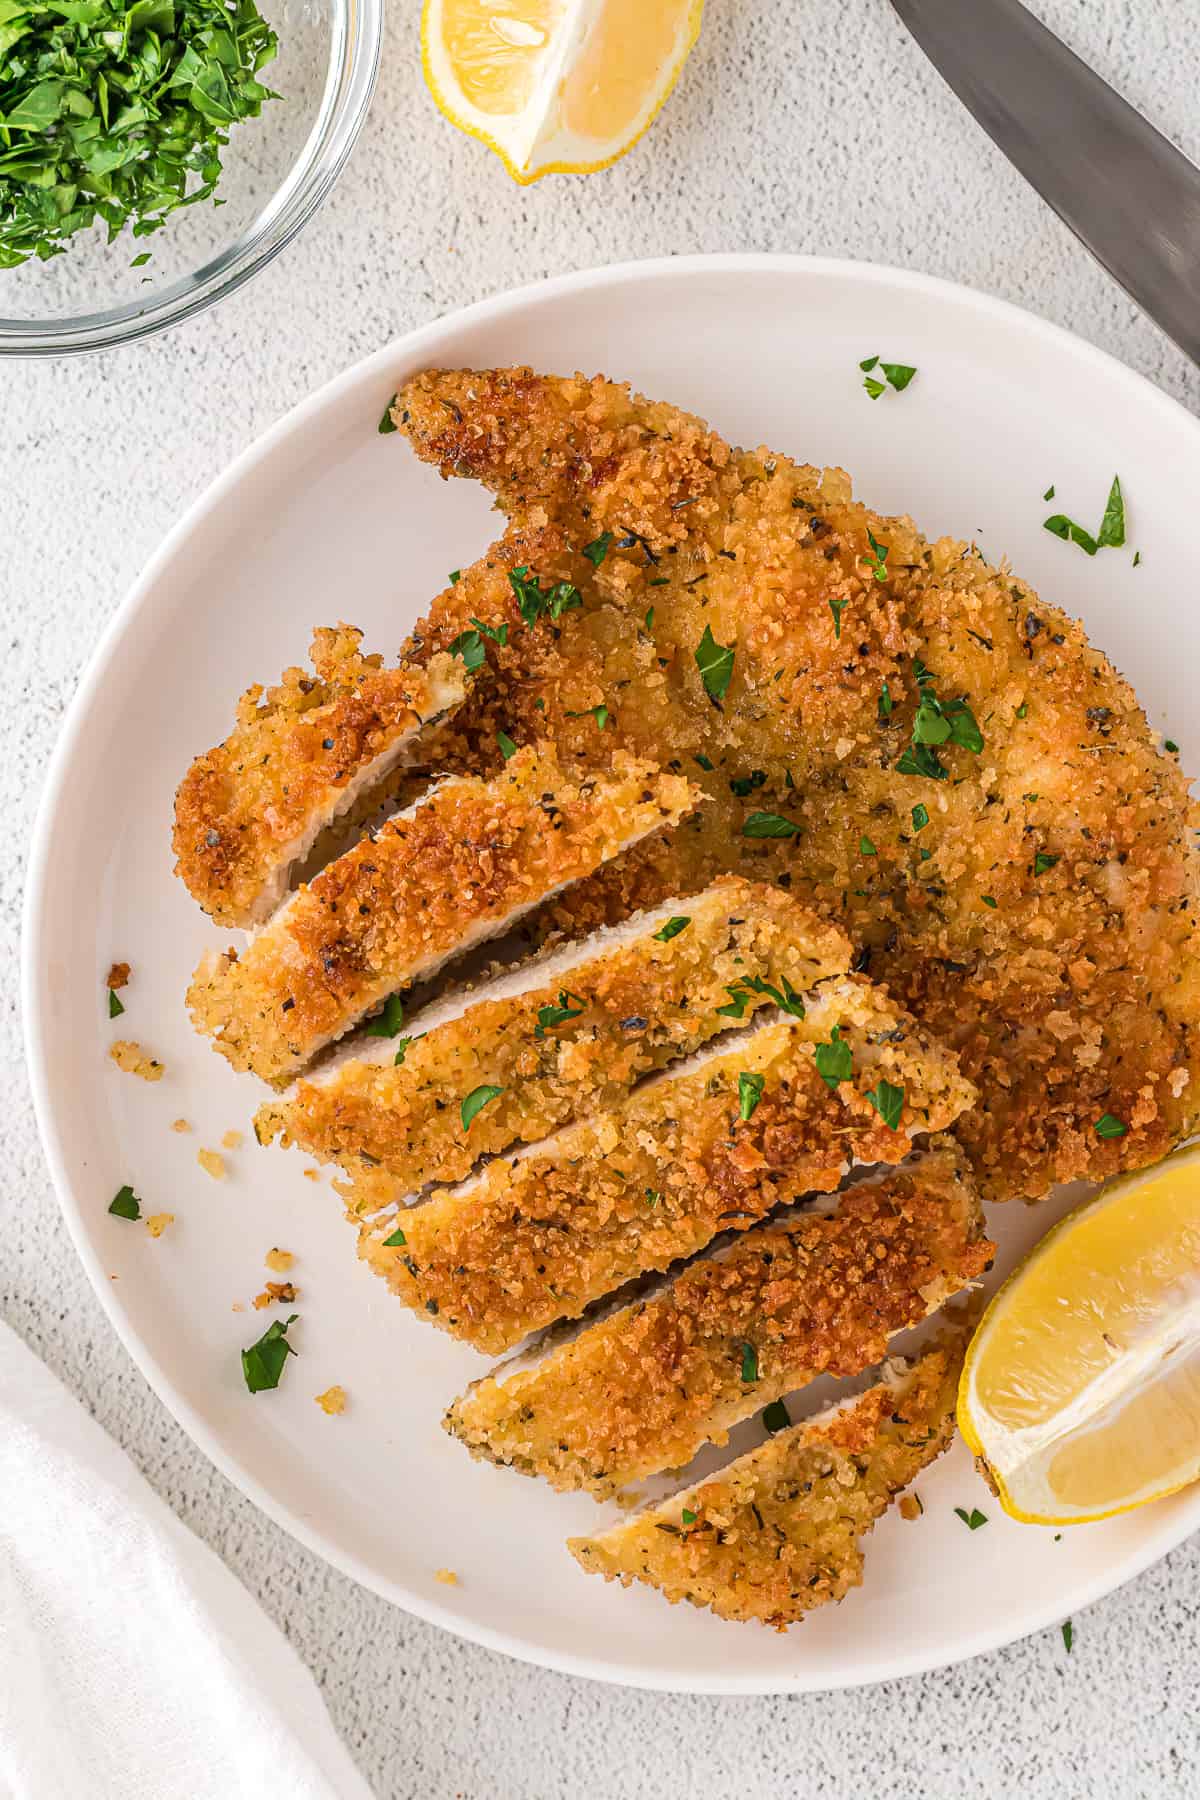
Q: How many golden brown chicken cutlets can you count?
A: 2